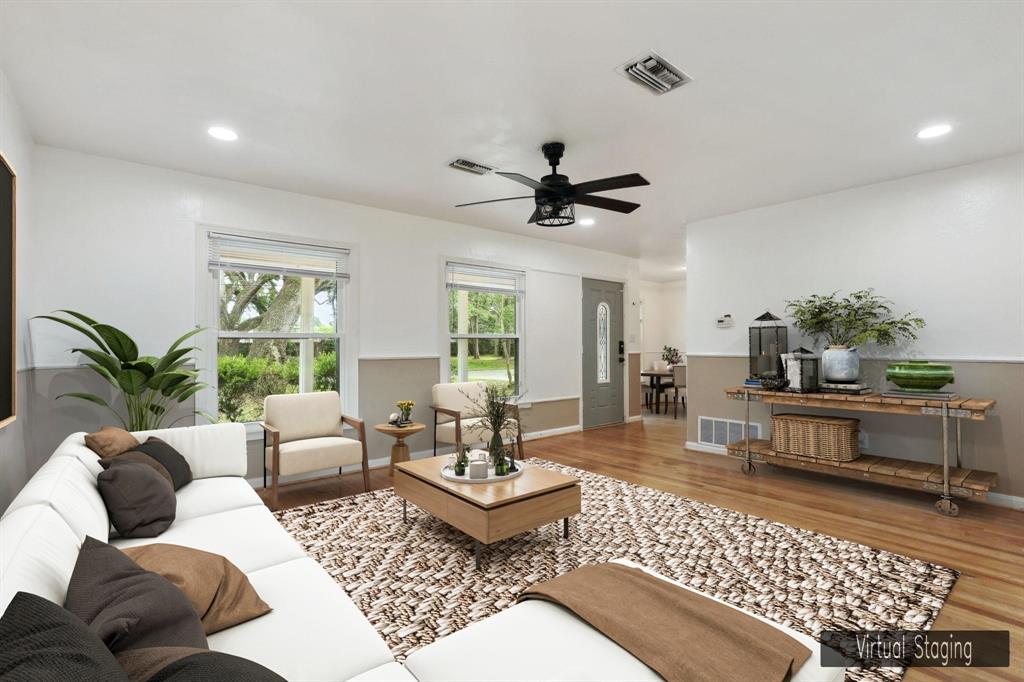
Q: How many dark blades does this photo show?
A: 5